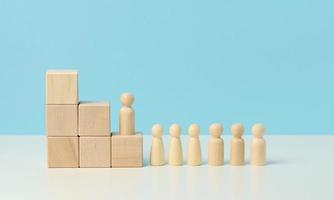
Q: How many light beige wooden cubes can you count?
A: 6